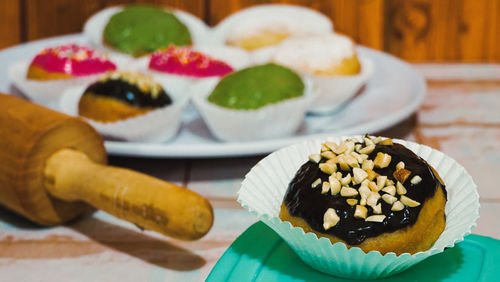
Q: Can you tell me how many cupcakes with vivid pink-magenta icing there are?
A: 2